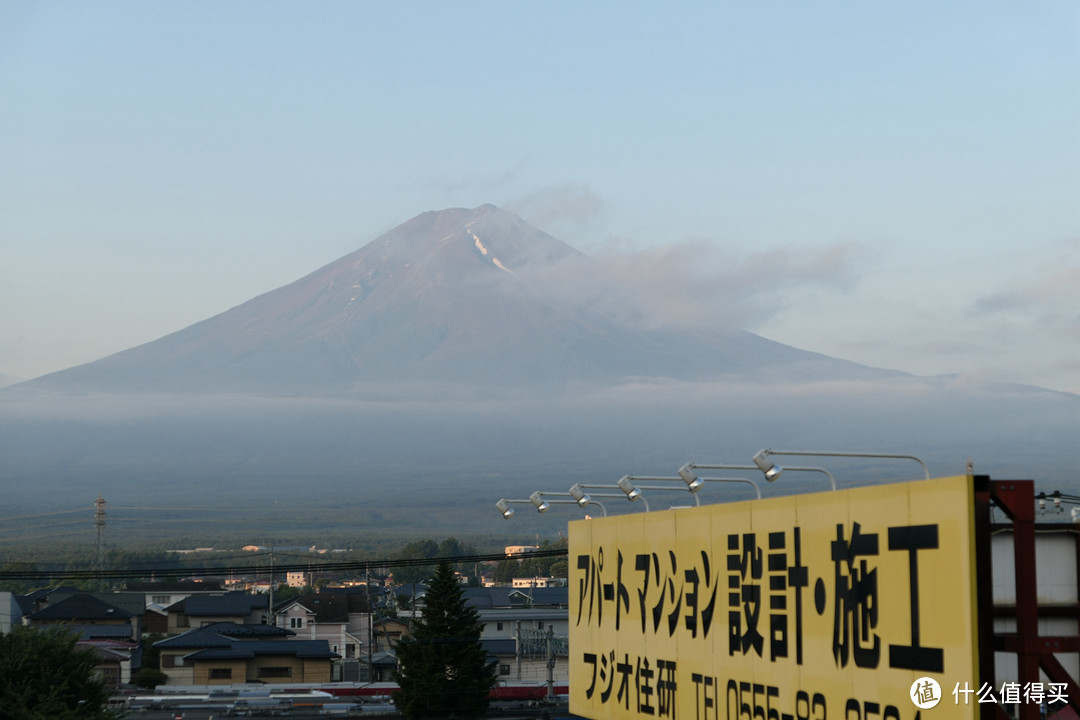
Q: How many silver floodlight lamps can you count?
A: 6